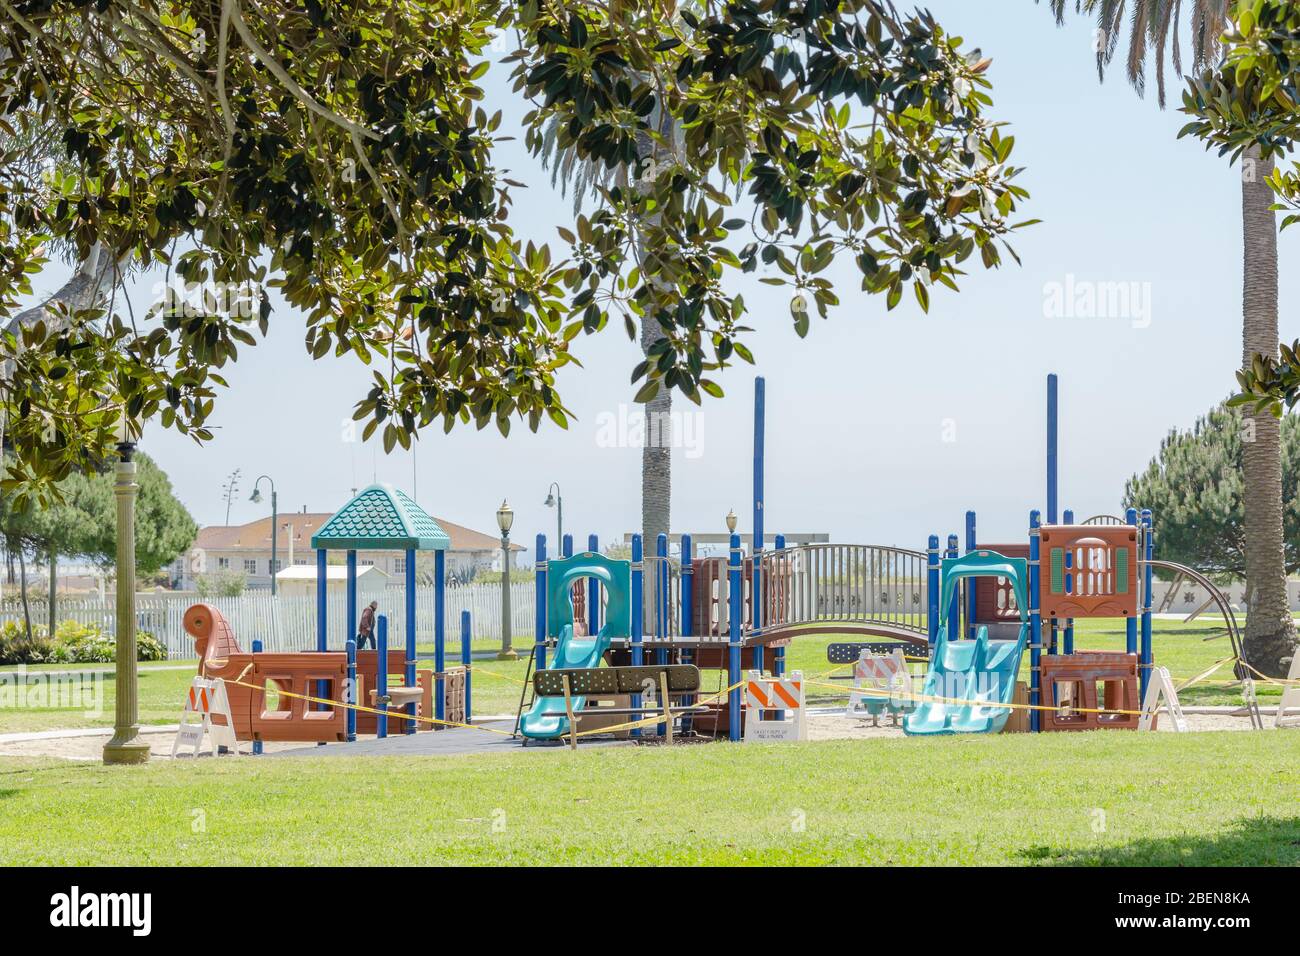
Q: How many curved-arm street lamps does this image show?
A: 2